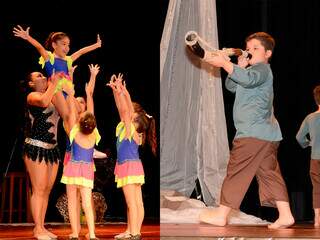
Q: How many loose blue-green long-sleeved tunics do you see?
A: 2